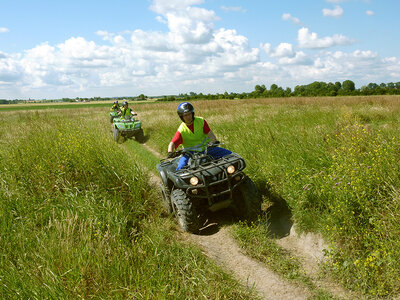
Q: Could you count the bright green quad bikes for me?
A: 2